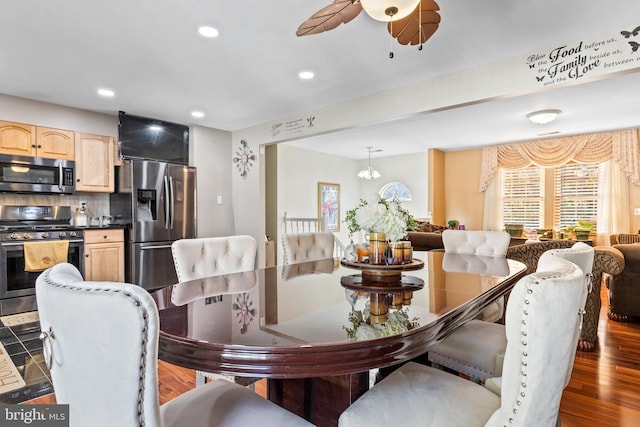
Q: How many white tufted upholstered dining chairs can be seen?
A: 6